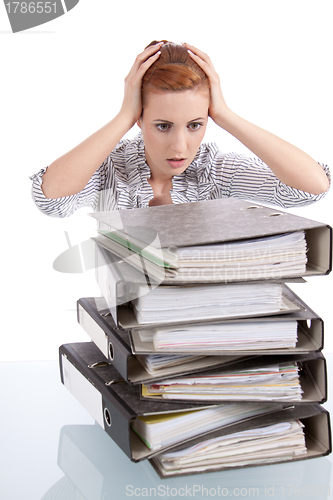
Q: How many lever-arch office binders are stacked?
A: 7